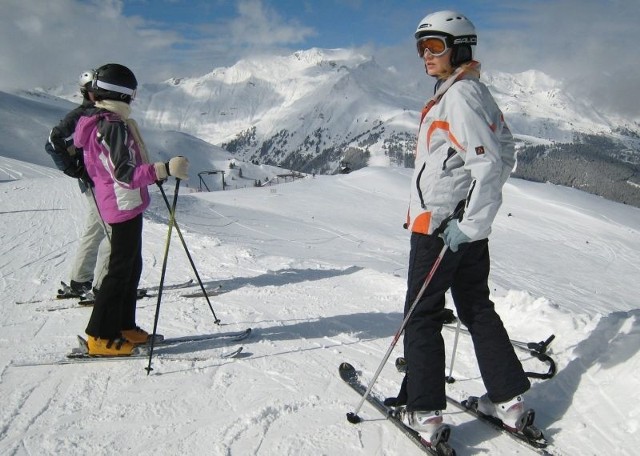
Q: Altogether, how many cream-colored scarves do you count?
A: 1